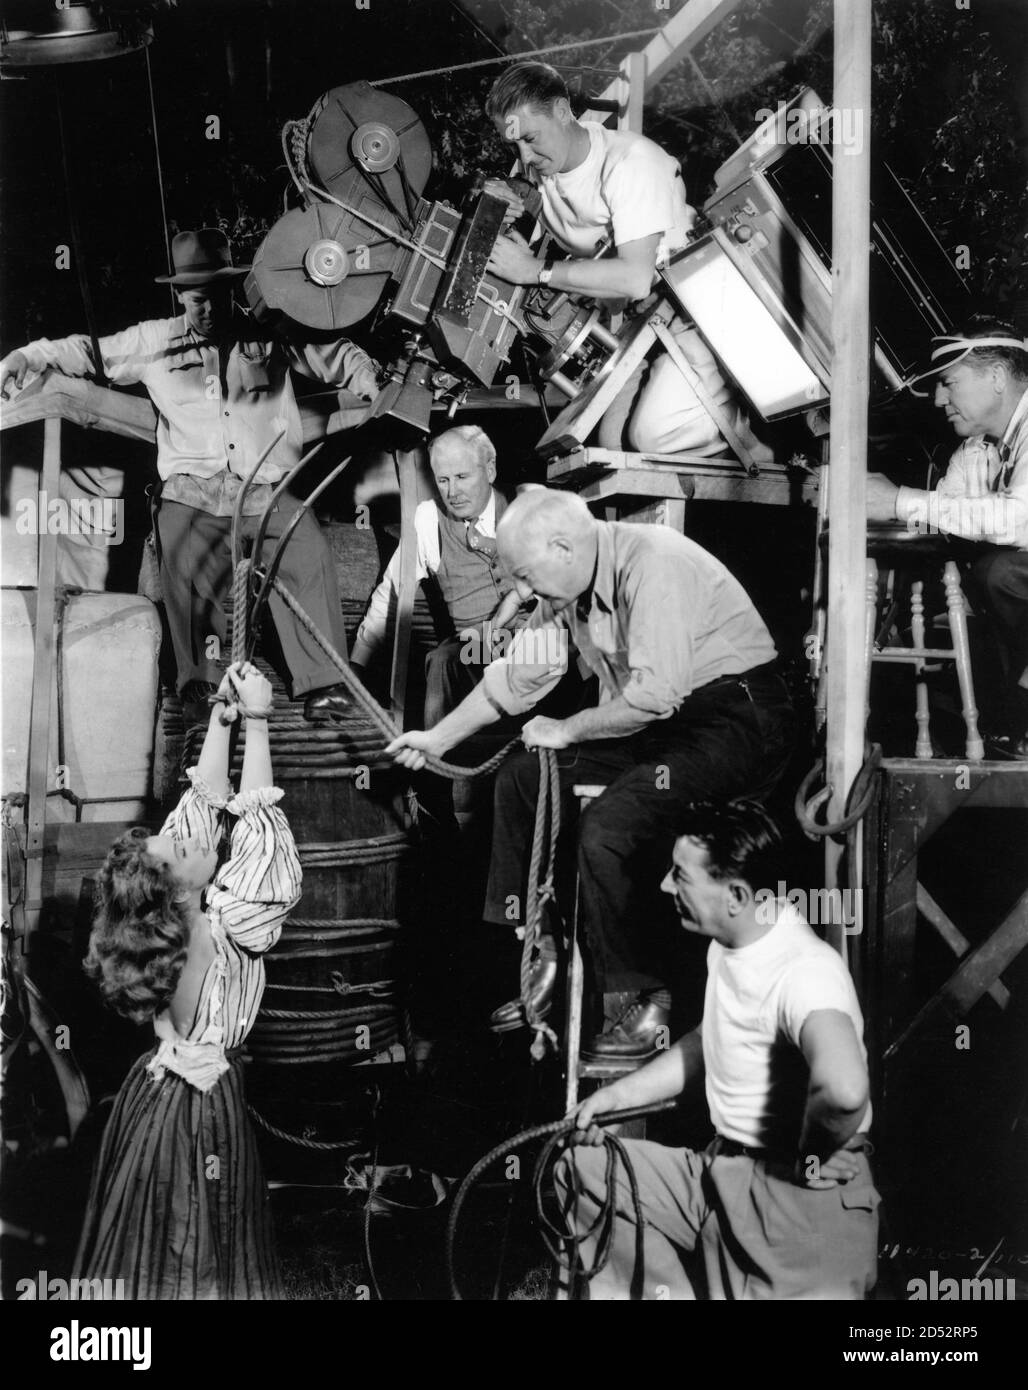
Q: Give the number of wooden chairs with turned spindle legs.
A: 1